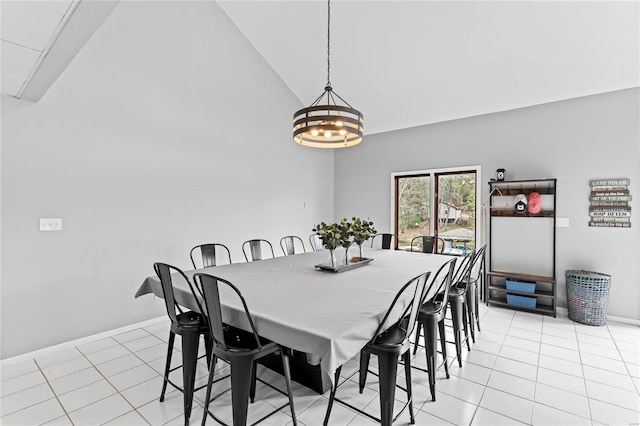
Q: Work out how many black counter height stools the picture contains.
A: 12